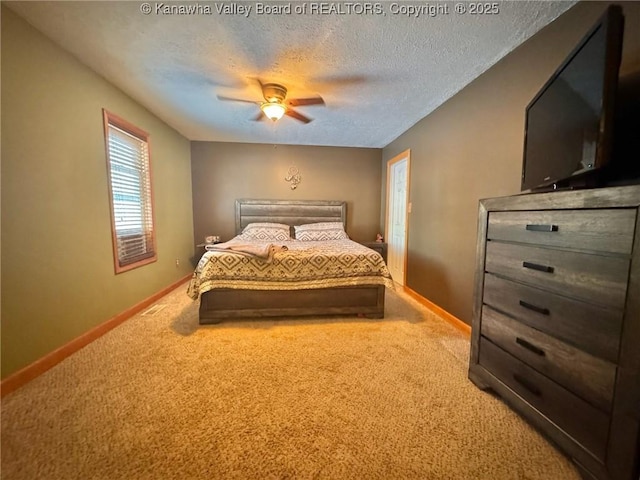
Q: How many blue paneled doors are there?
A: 0